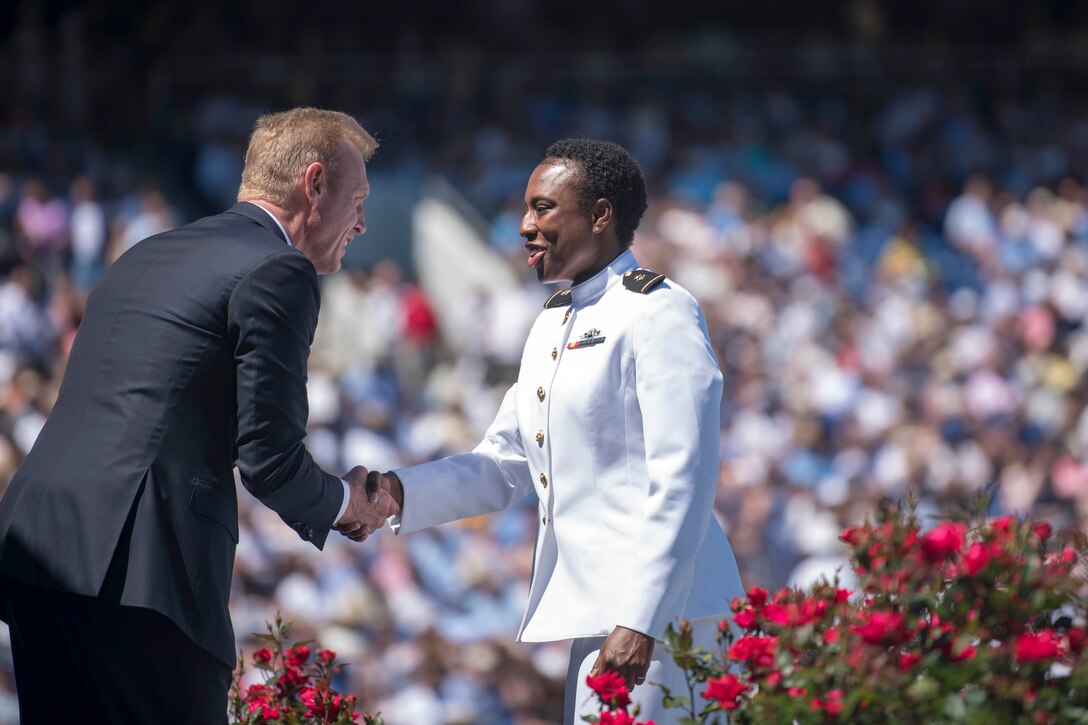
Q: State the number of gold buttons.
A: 6